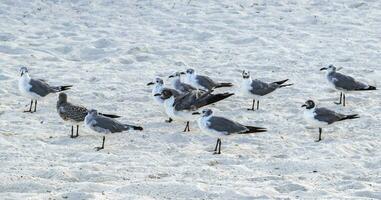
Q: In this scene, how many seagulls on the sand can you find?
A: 11